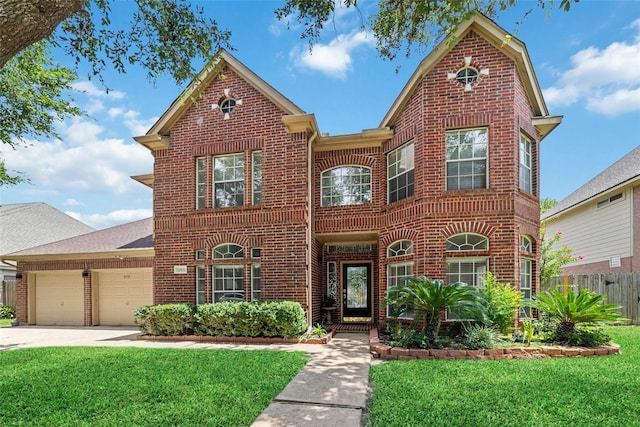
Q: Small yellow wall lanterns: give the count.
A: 0